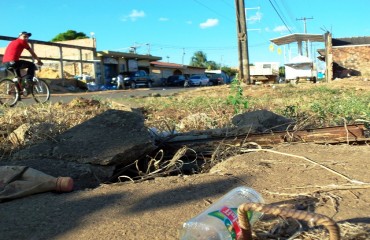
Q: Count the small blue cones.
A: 0